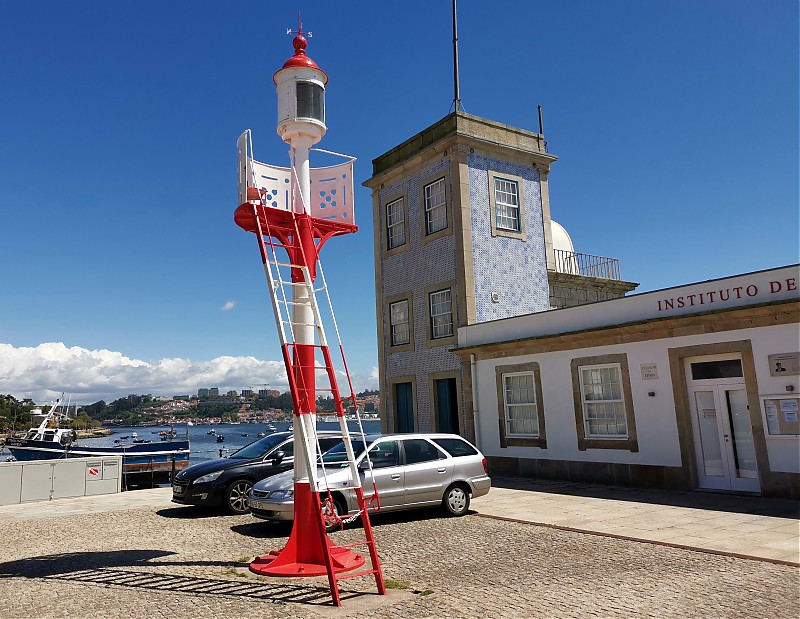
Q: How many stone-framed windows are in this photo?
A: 7